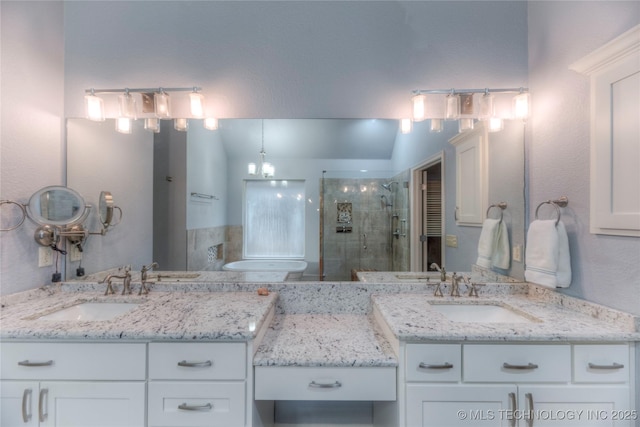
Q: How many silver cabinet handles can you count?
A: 11